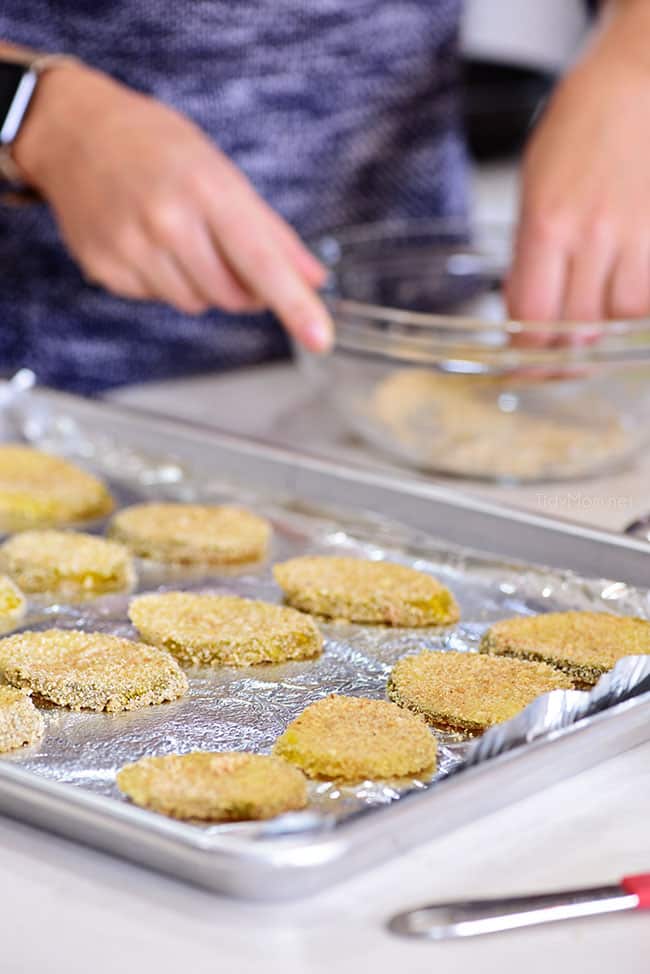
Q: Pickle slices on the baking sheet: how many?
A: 12